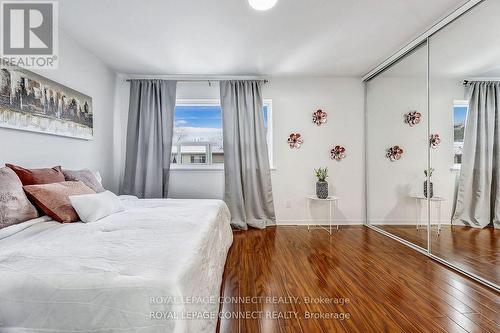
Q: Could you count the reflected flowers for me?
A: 3